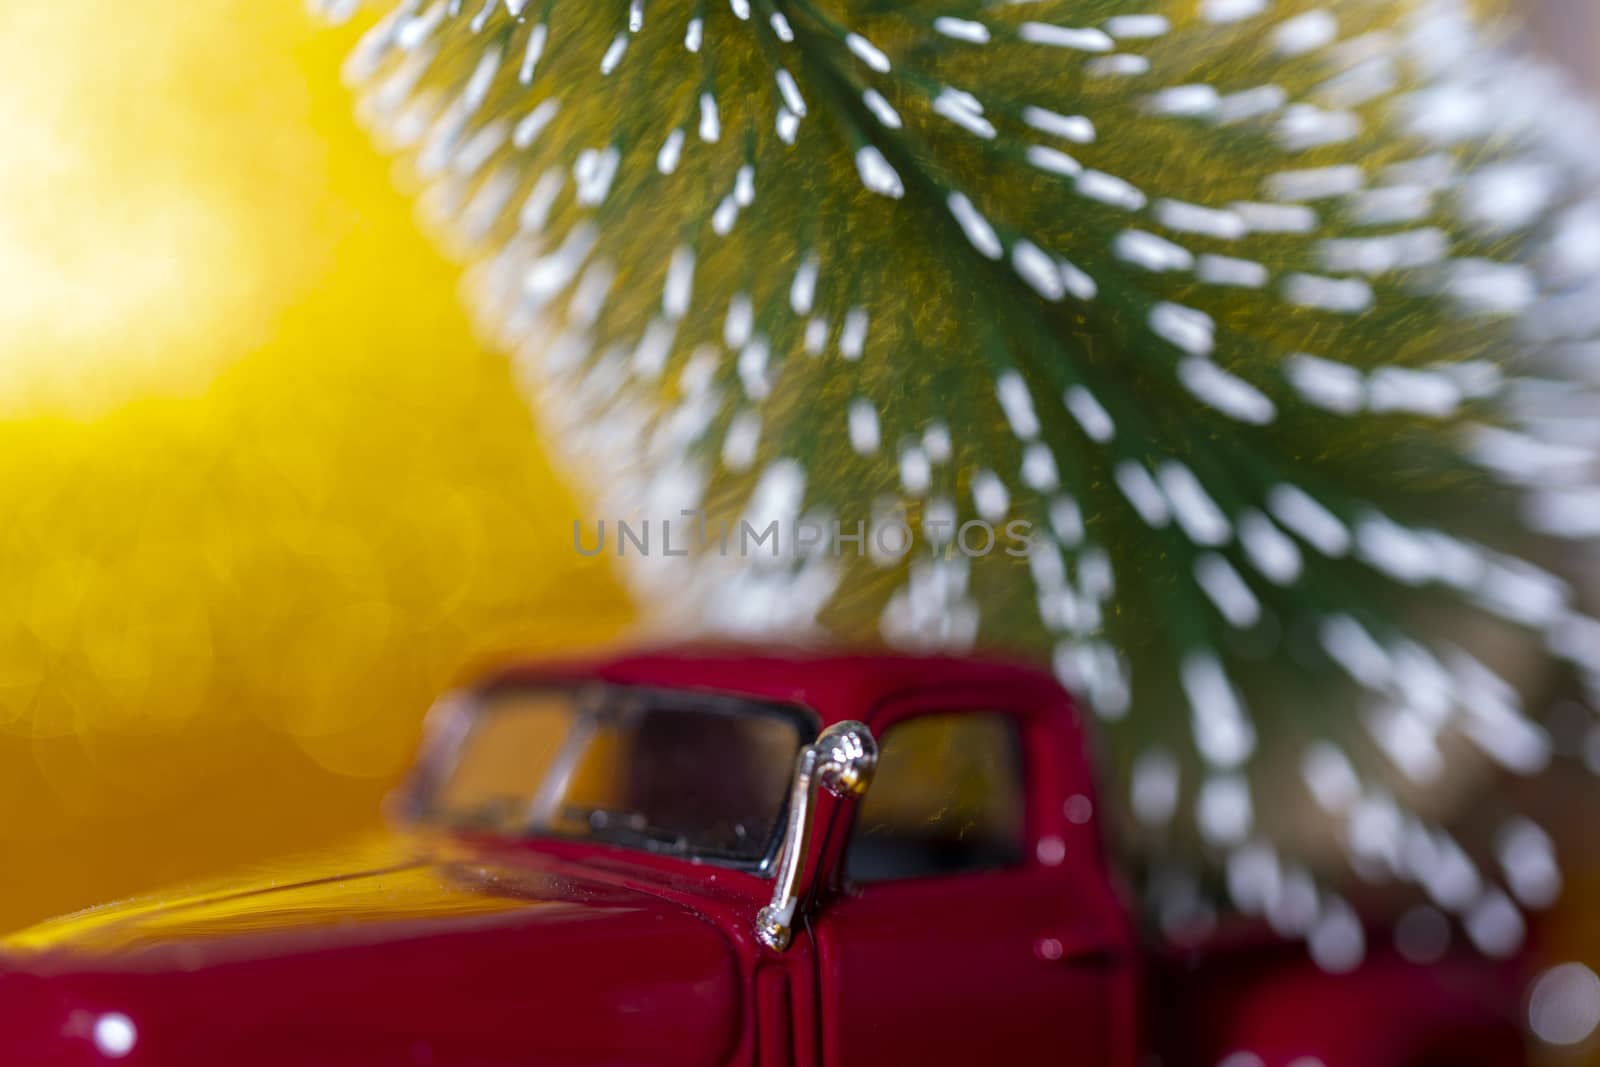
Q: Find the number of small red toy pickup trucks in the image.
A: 1